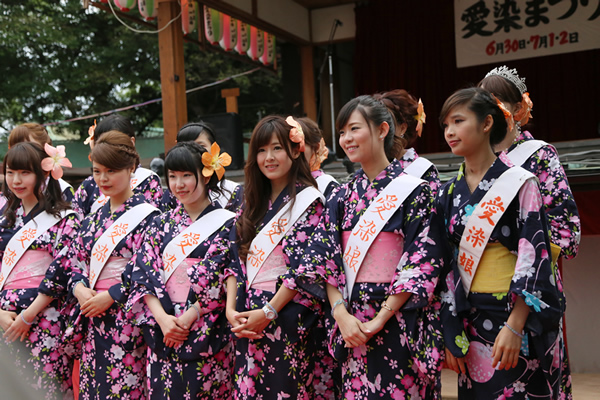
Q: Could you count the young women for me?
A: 12